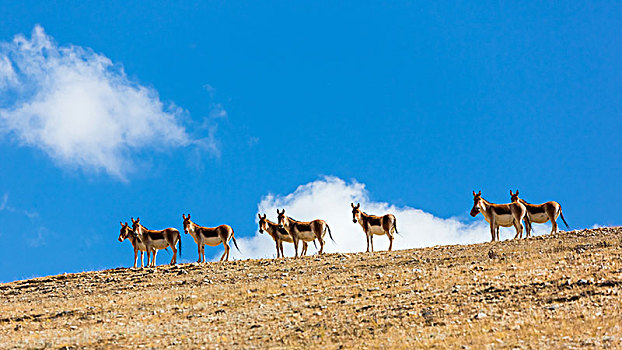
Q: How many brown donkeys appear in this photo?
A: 8